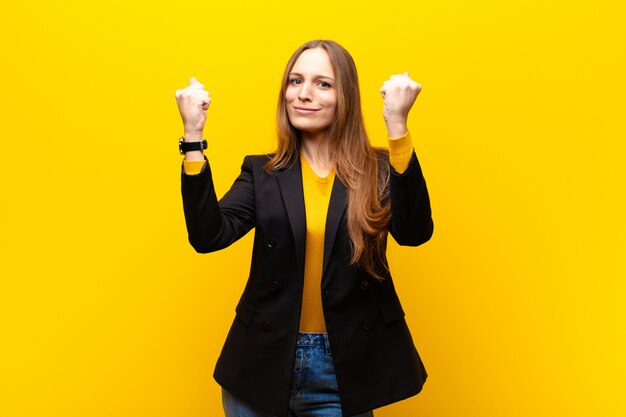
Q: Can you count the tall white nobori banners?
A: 0